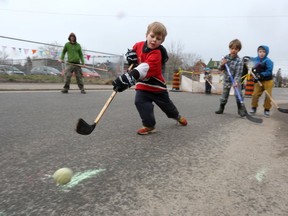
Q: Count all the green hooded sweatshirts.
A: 1